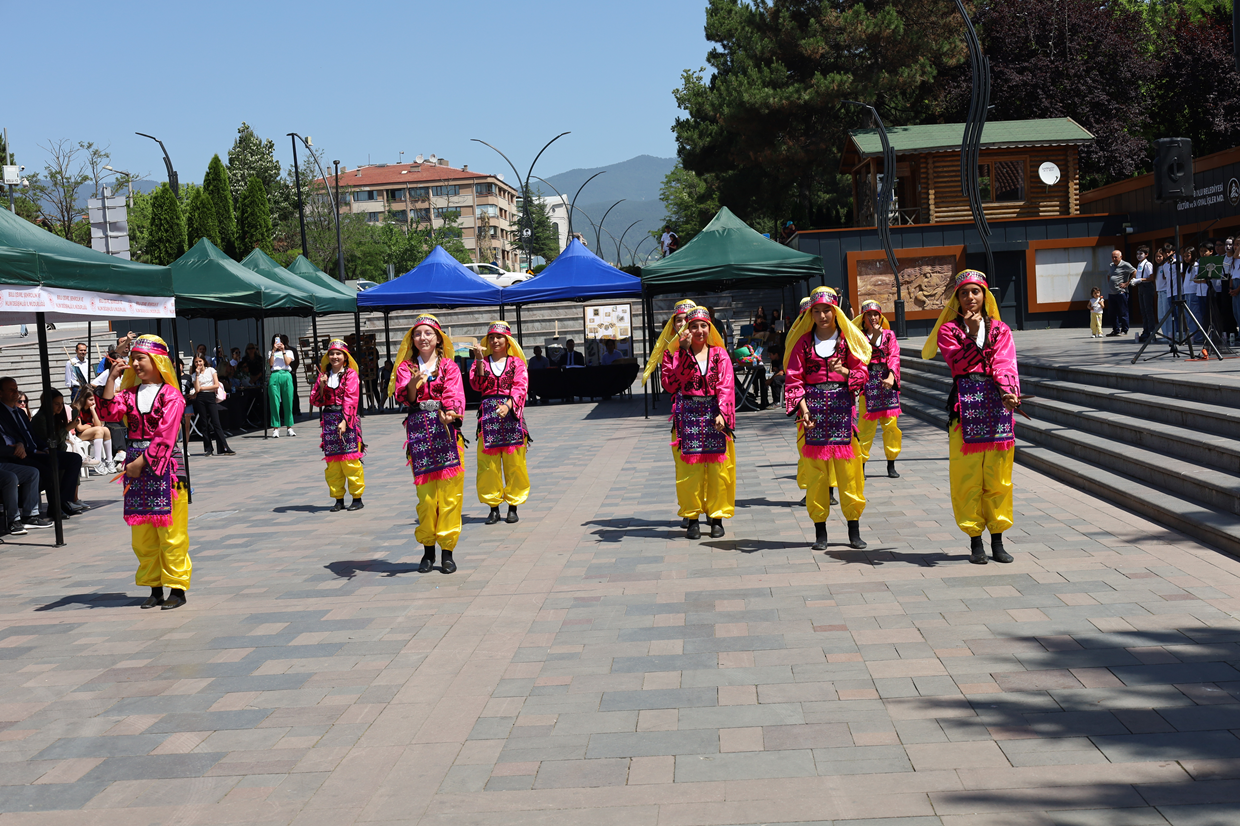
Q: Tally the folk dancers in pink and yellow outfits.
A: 10